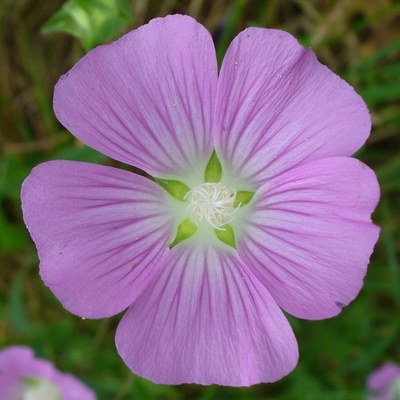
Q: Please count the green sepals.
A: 5